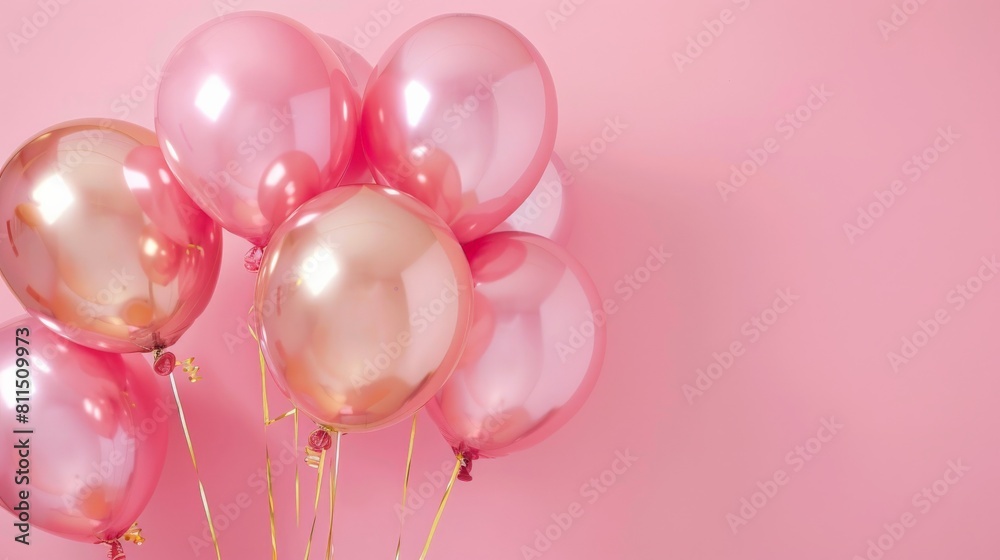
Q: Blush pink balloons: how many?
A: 6